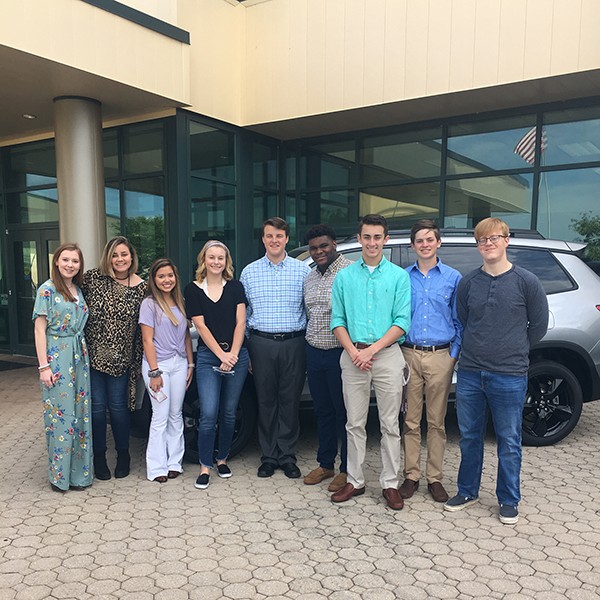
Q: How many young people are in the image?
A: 9